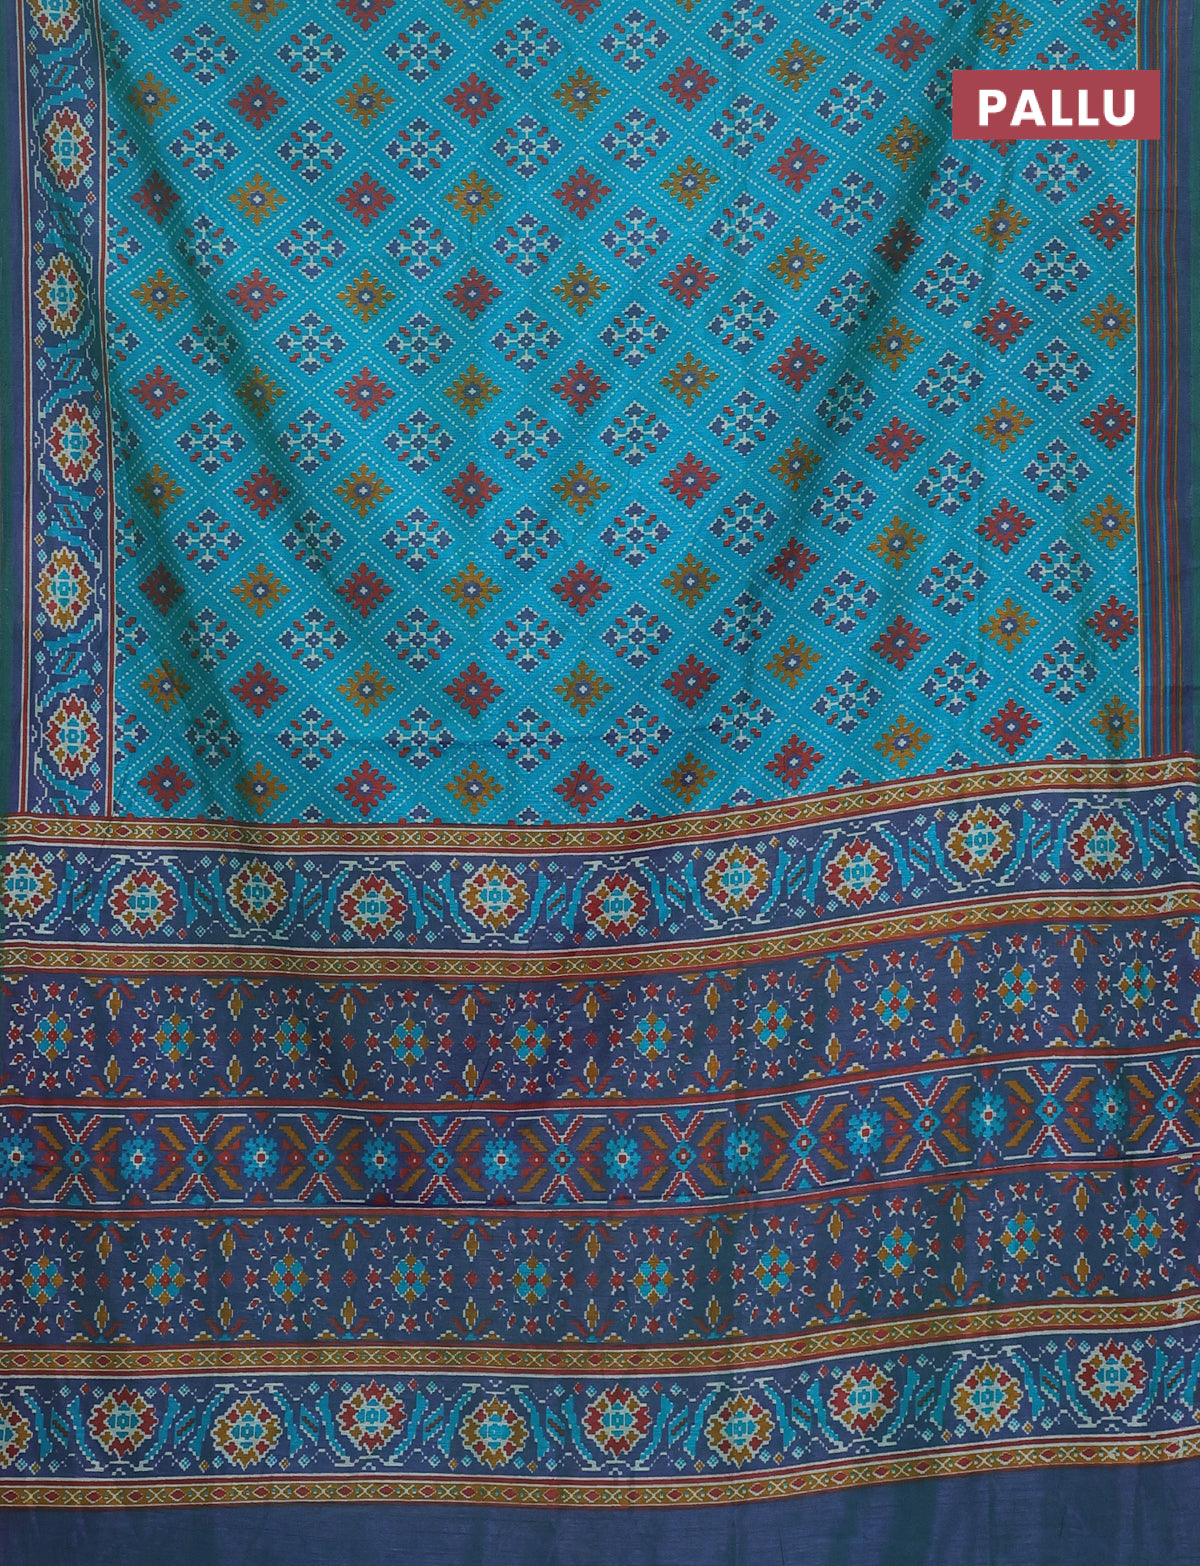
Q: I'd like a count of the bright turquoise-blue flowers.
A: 10